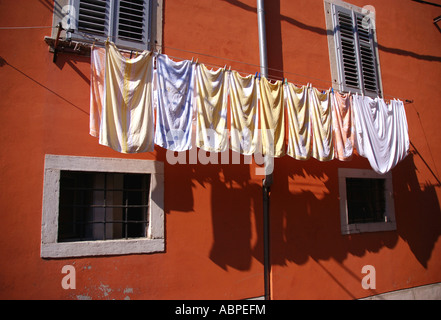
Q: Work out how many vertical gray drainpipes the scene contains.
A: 1